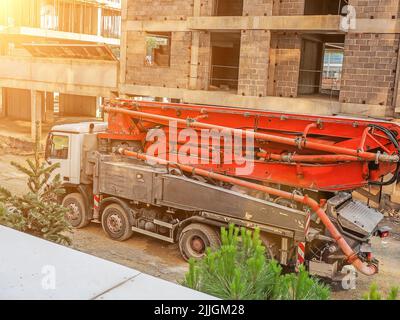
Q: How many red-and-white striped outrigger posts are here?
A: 2